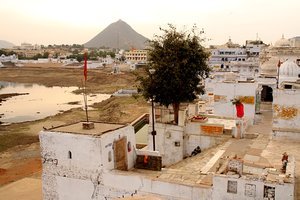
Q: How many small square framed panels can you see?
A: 3